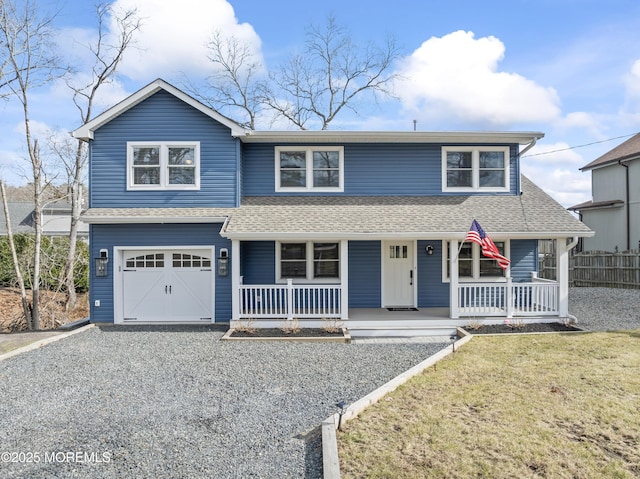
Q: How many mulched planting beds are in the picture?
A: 2